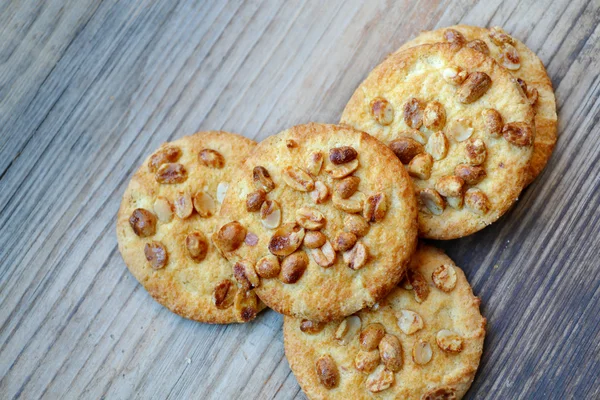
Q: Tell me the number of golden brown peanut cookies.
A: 5